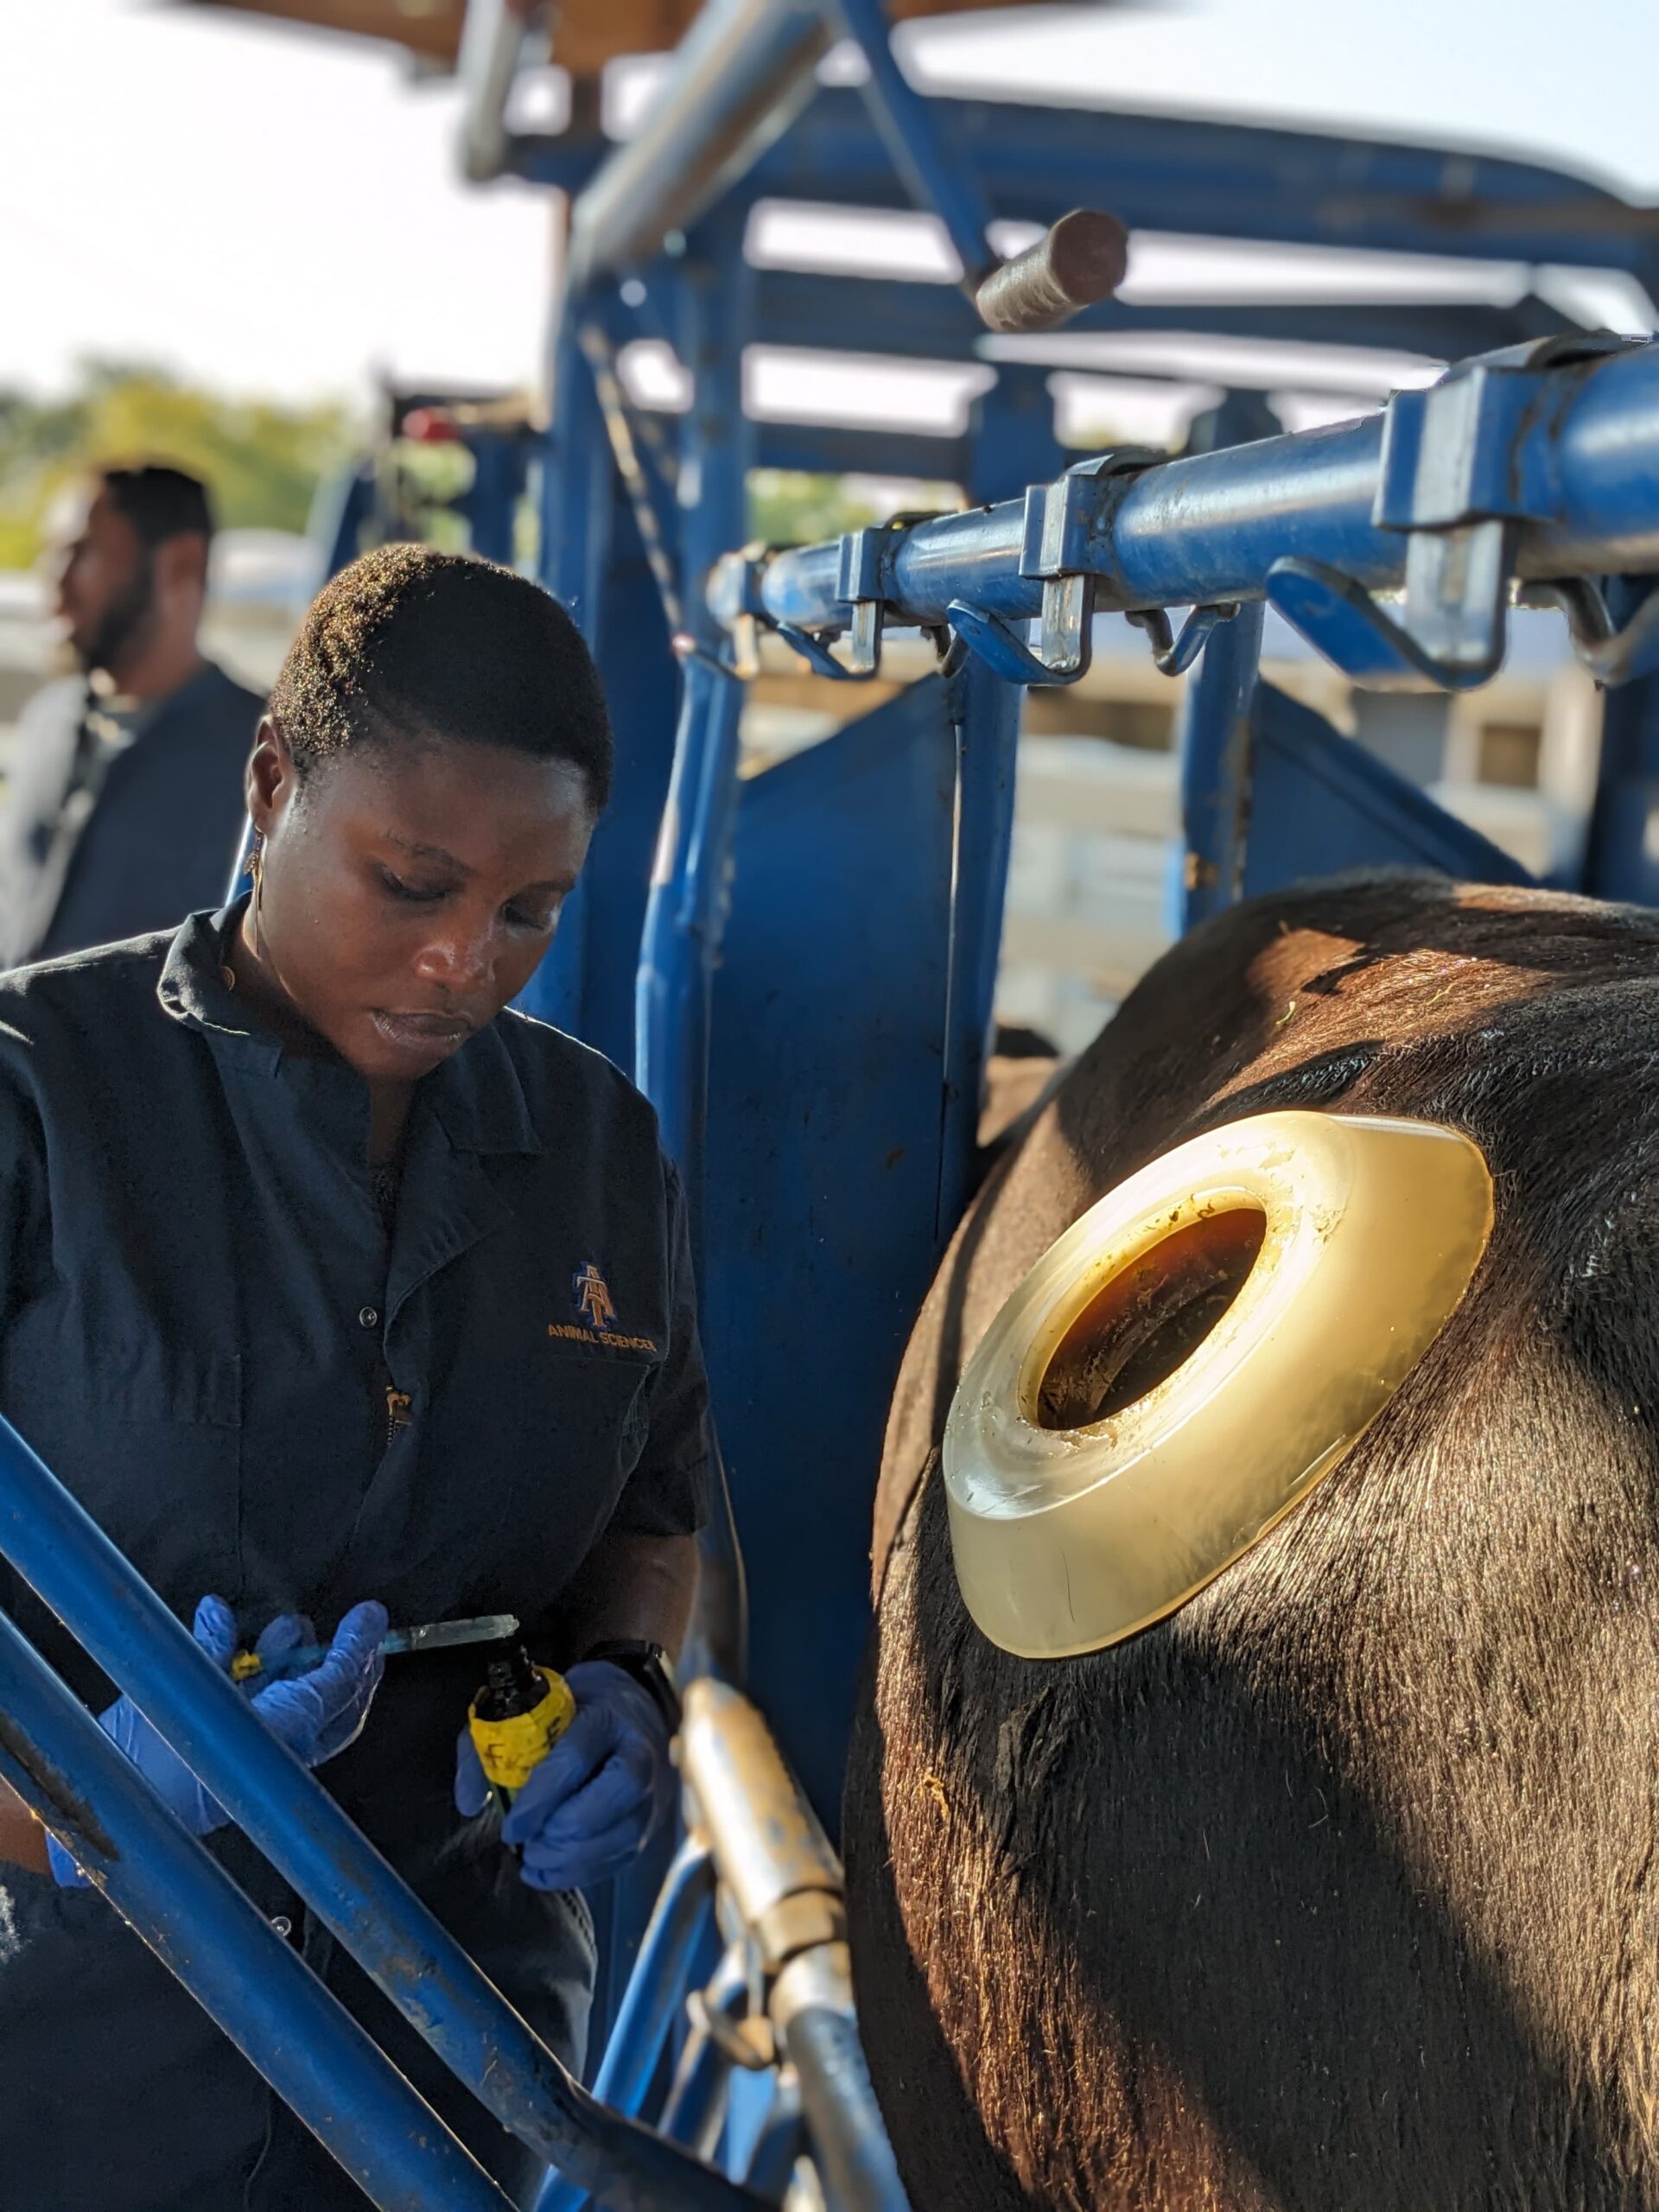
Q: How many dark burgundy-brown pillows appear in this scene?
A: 0